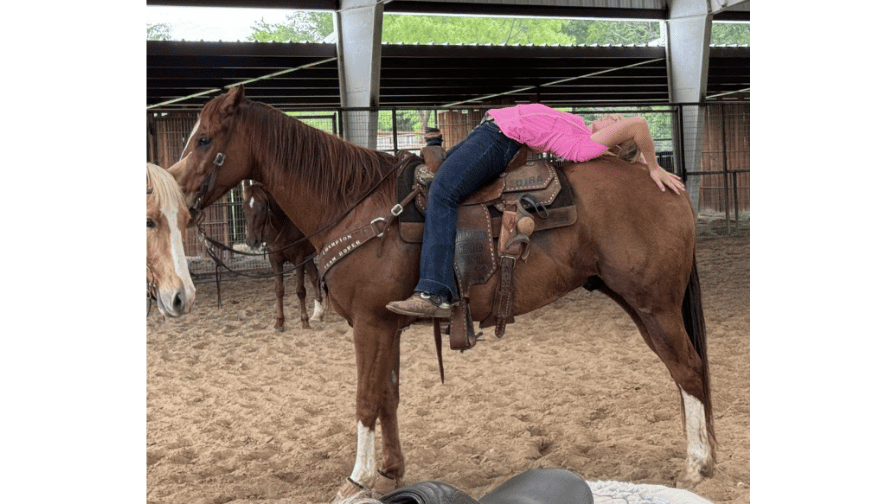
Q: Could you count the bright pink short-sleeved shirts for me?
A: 1